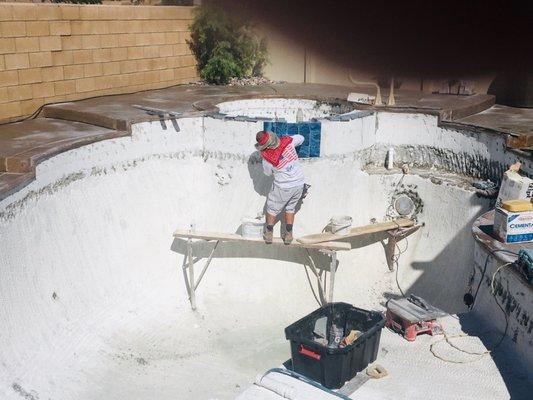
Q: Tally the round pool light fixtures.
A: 1